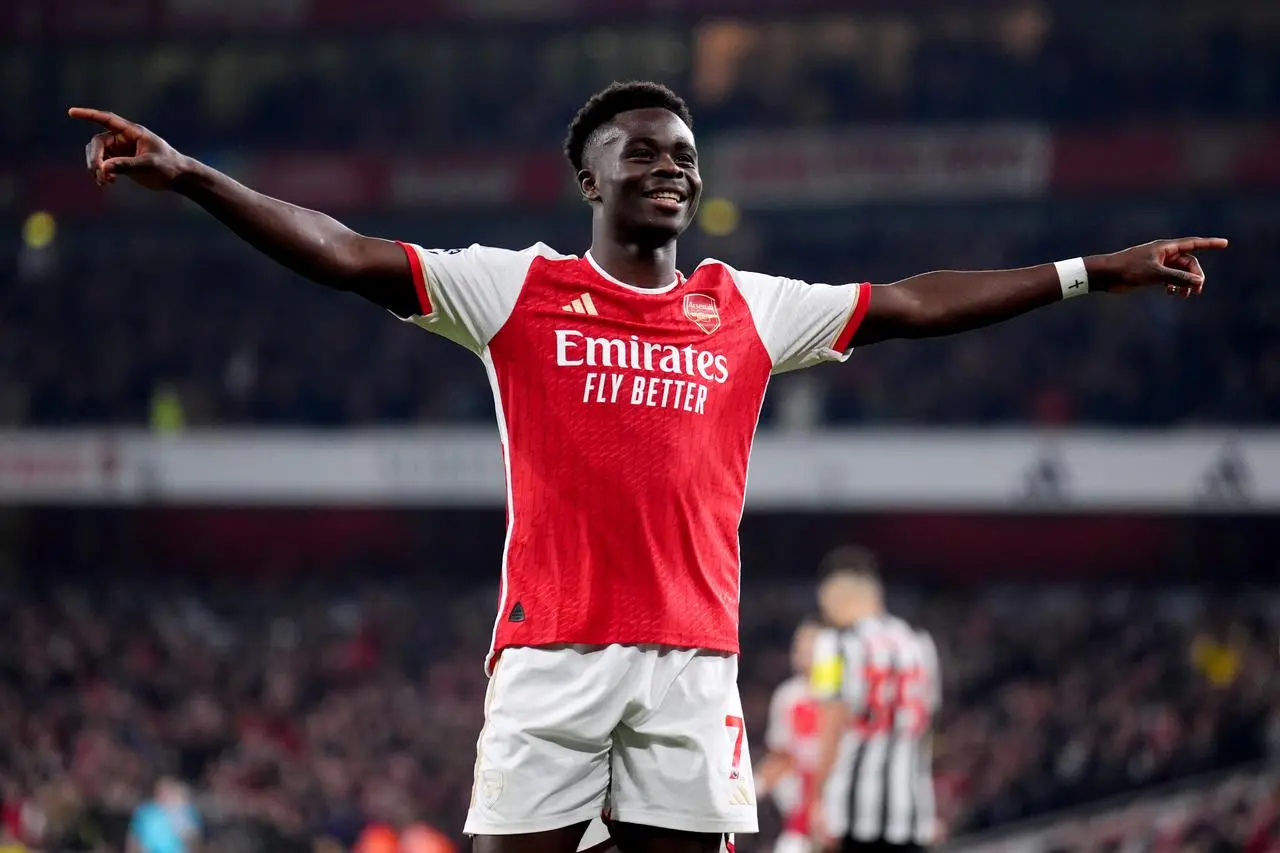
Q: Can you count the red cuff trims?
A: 2